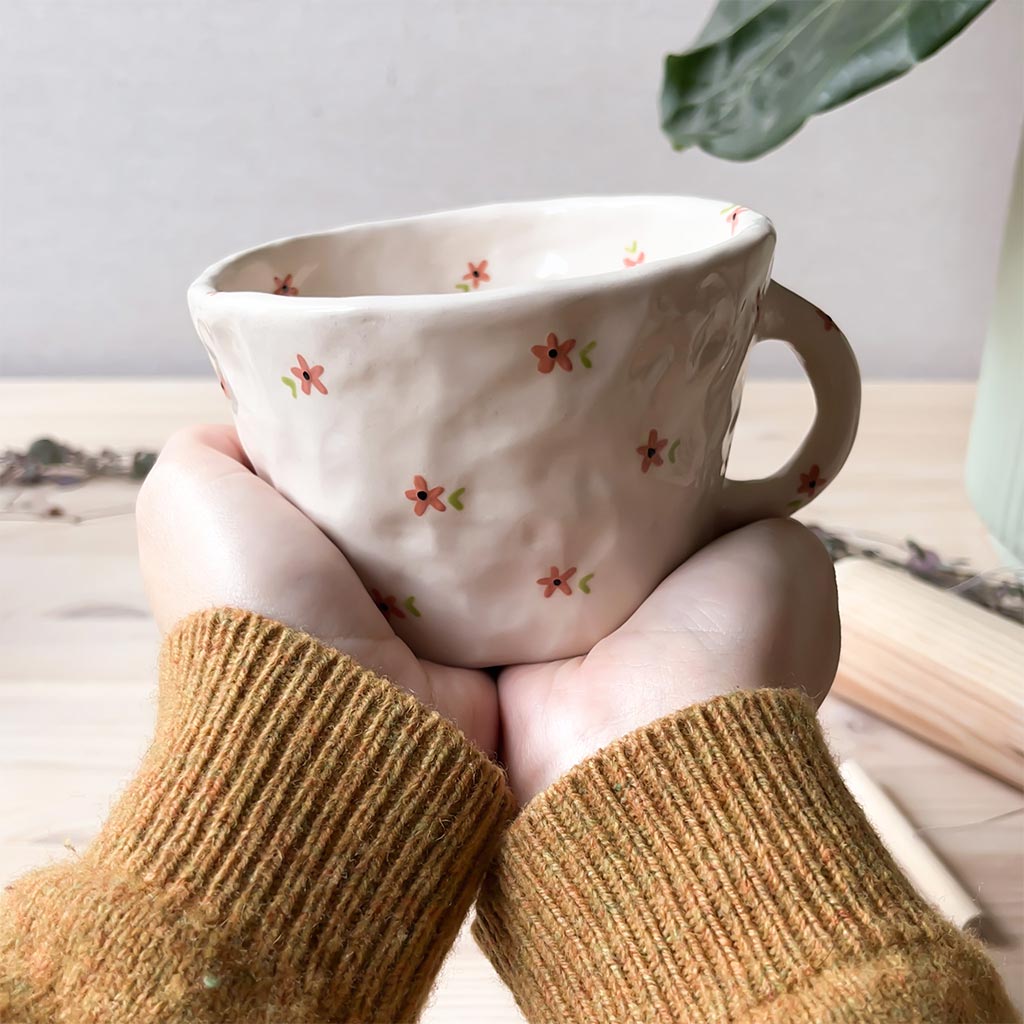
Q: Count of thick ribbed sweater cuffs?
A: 2